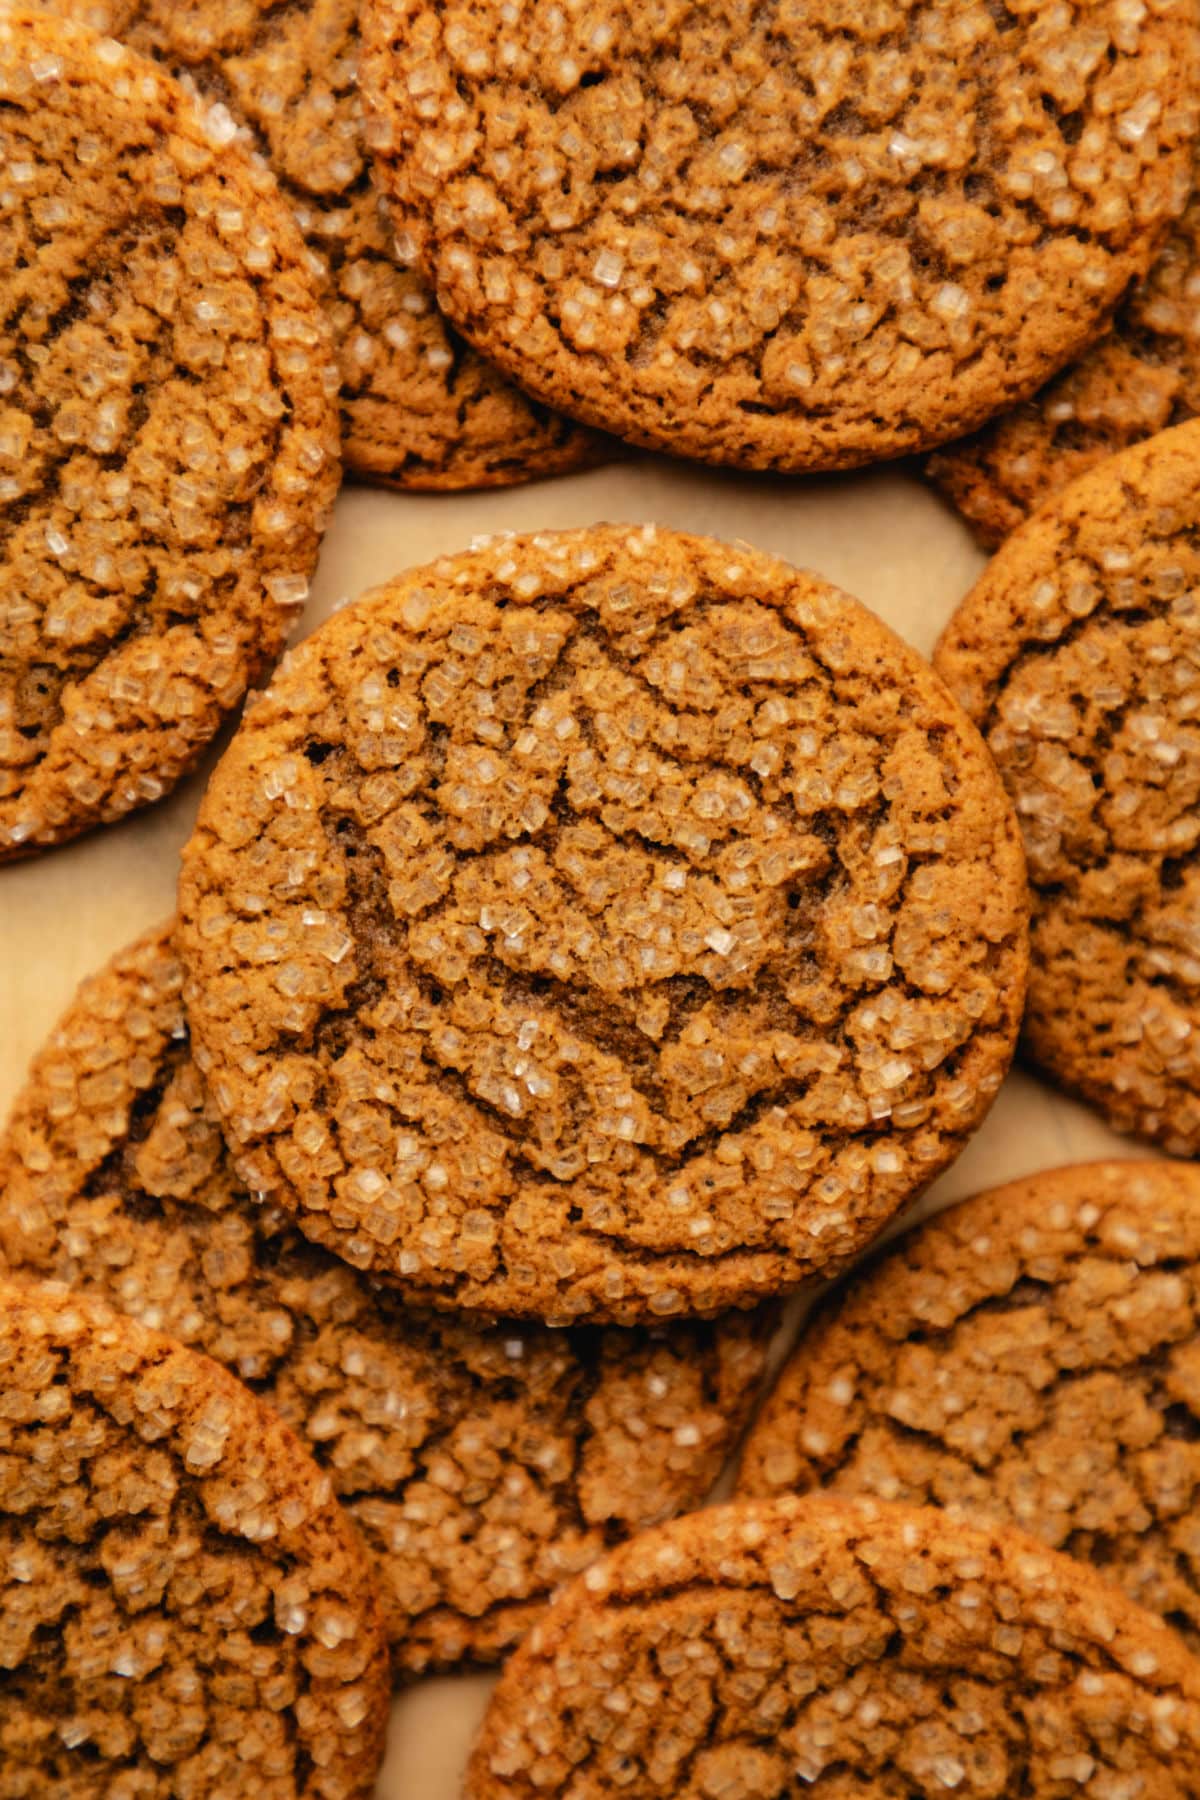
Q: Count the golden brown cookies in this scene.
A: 10